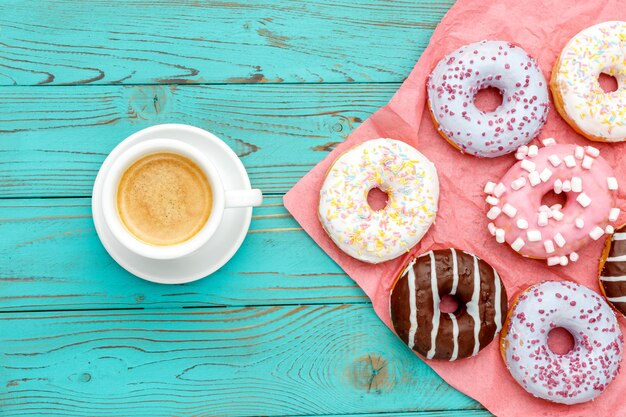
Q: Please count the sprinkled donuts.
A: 4